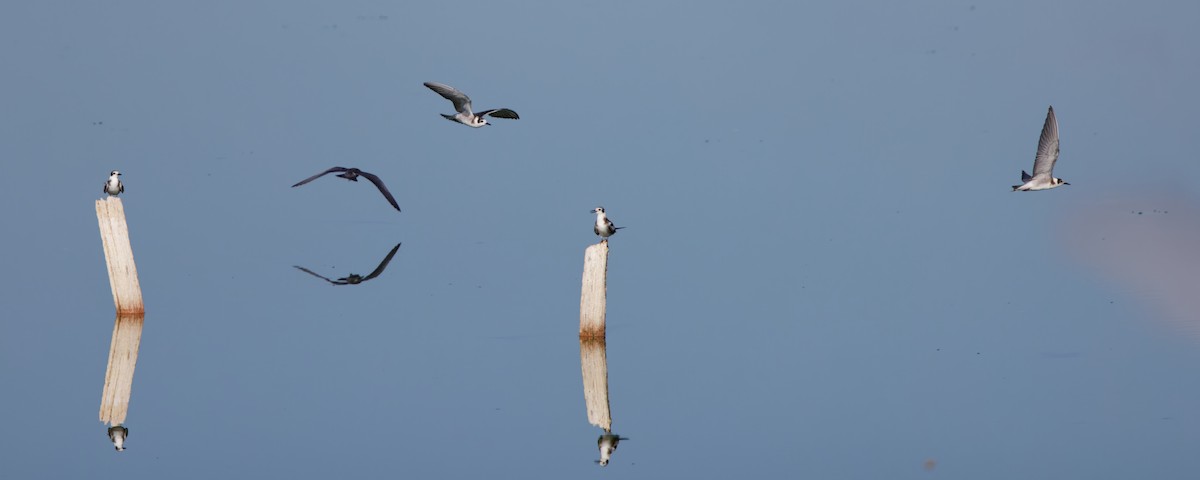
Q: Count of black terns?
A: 5